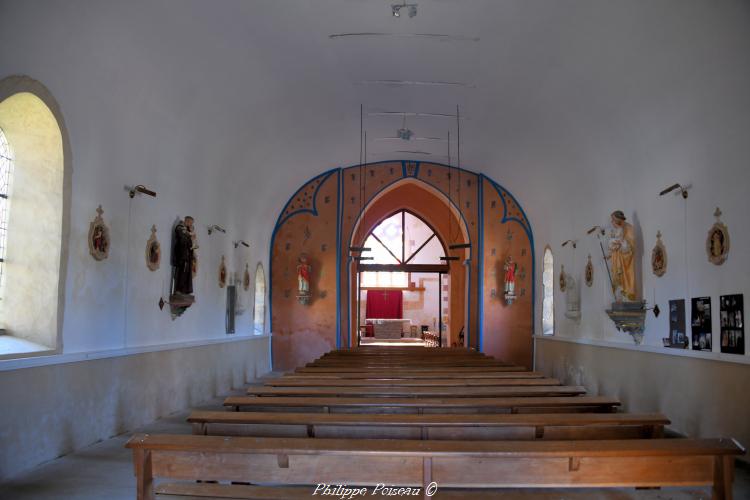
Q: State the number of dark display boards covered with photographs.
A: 3